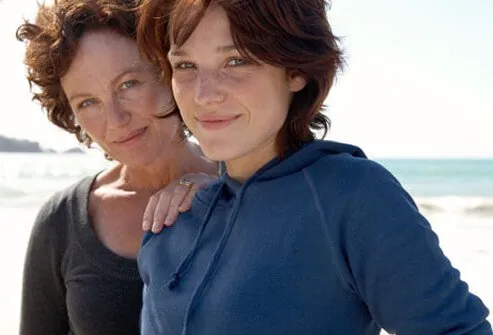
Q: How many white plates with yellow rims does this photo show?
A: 0